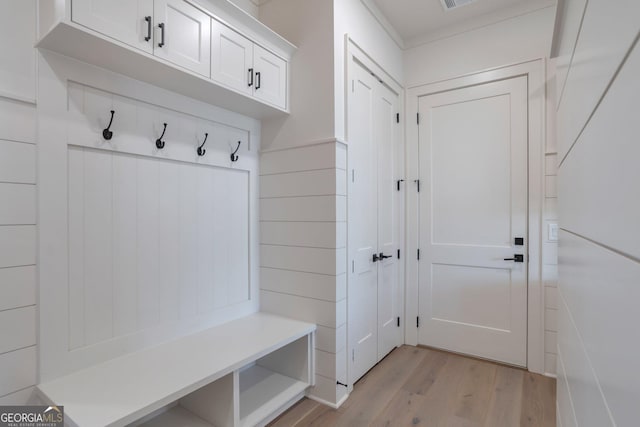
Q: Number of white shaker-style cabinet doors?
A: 4